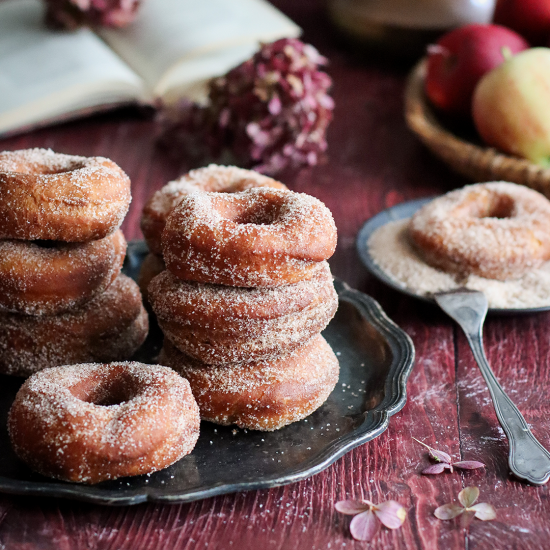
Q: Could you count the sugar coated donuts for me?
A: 10